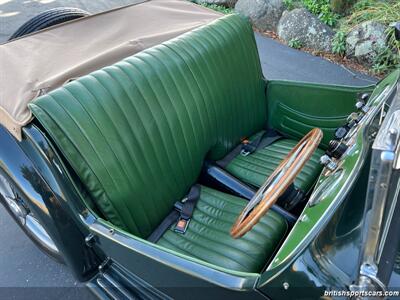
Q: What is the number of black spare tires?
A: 1